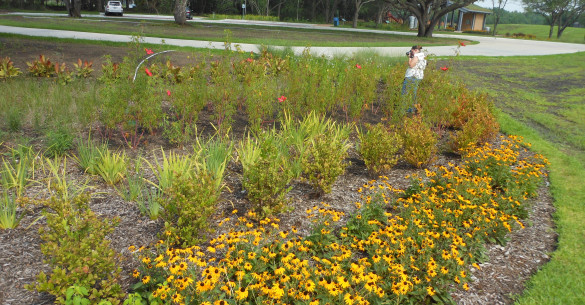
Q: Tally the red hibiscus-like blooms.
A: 8